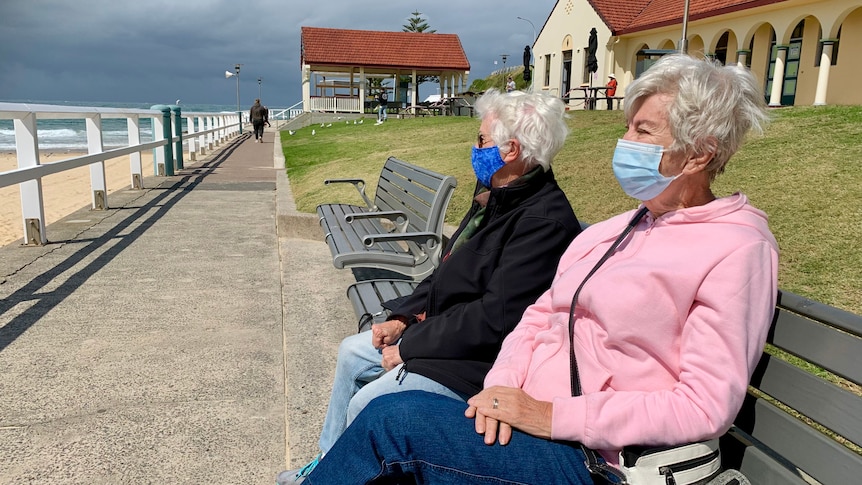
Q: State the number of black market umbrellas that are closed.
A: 2